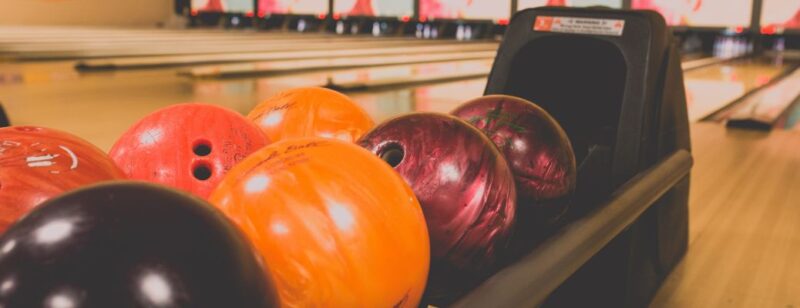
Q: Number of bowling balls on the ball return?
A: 7